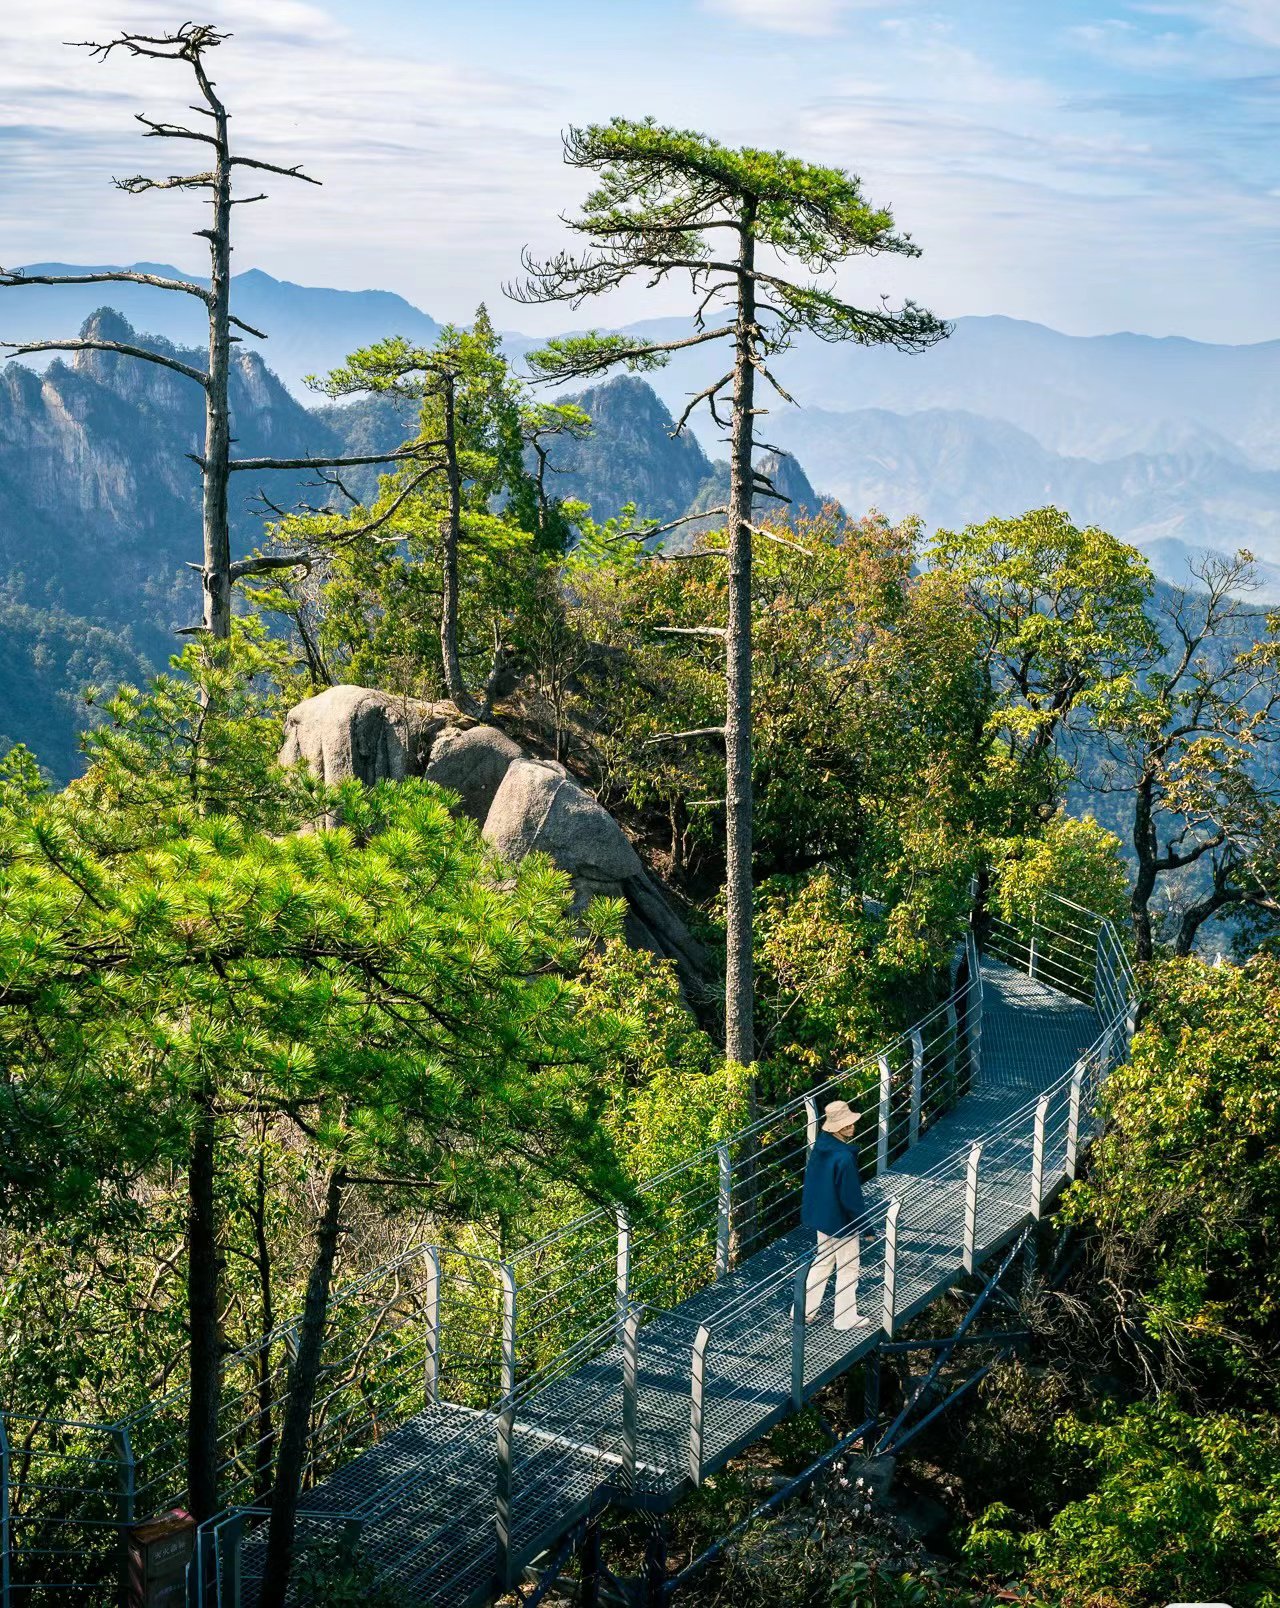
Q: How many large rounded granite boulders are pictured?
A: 3